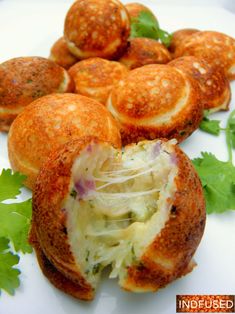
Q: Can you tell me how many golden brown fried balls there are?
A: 12